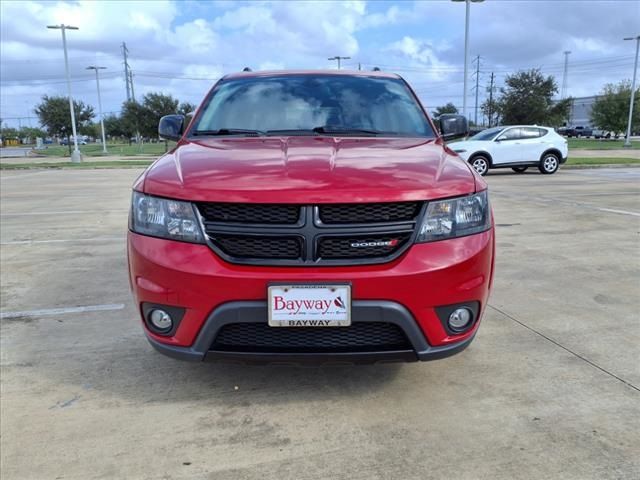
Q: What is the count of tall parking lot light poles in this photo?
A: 5